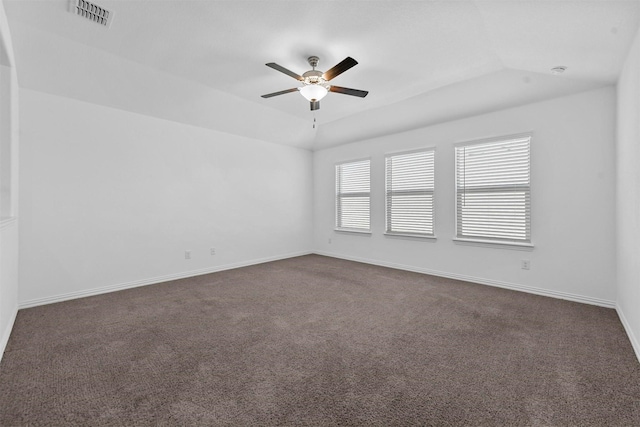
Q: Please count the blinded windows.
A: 3